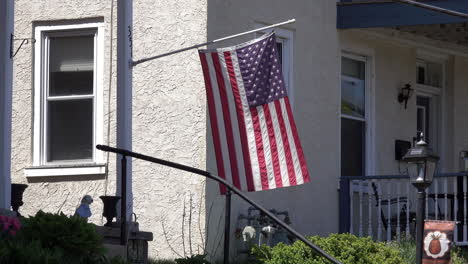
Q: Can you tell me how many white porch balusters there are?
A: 12